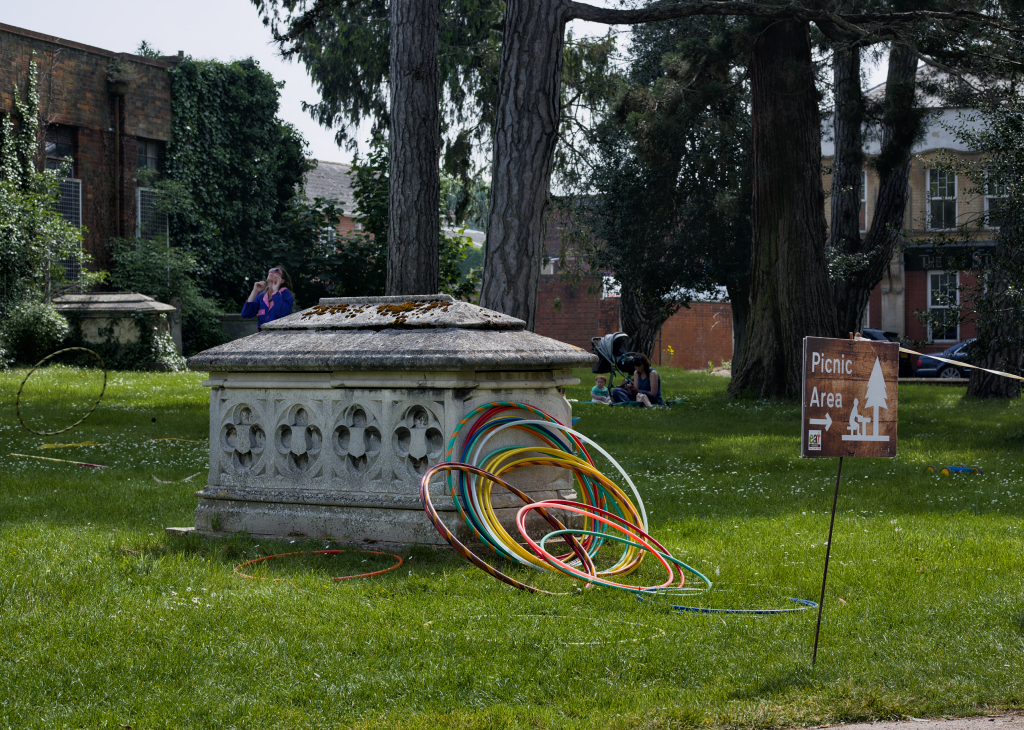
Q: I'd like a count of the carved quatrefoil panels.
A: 4